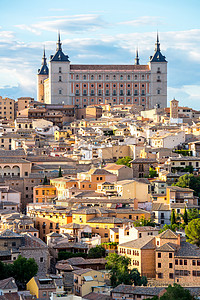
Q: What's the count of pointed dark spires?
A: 4